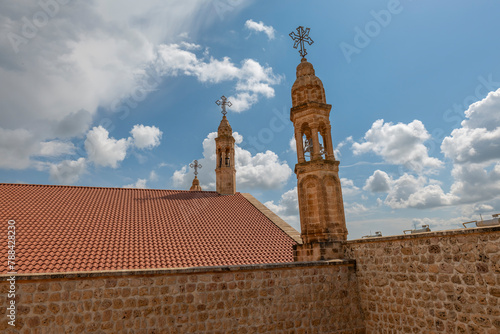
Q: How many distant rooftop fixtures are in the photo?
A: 3